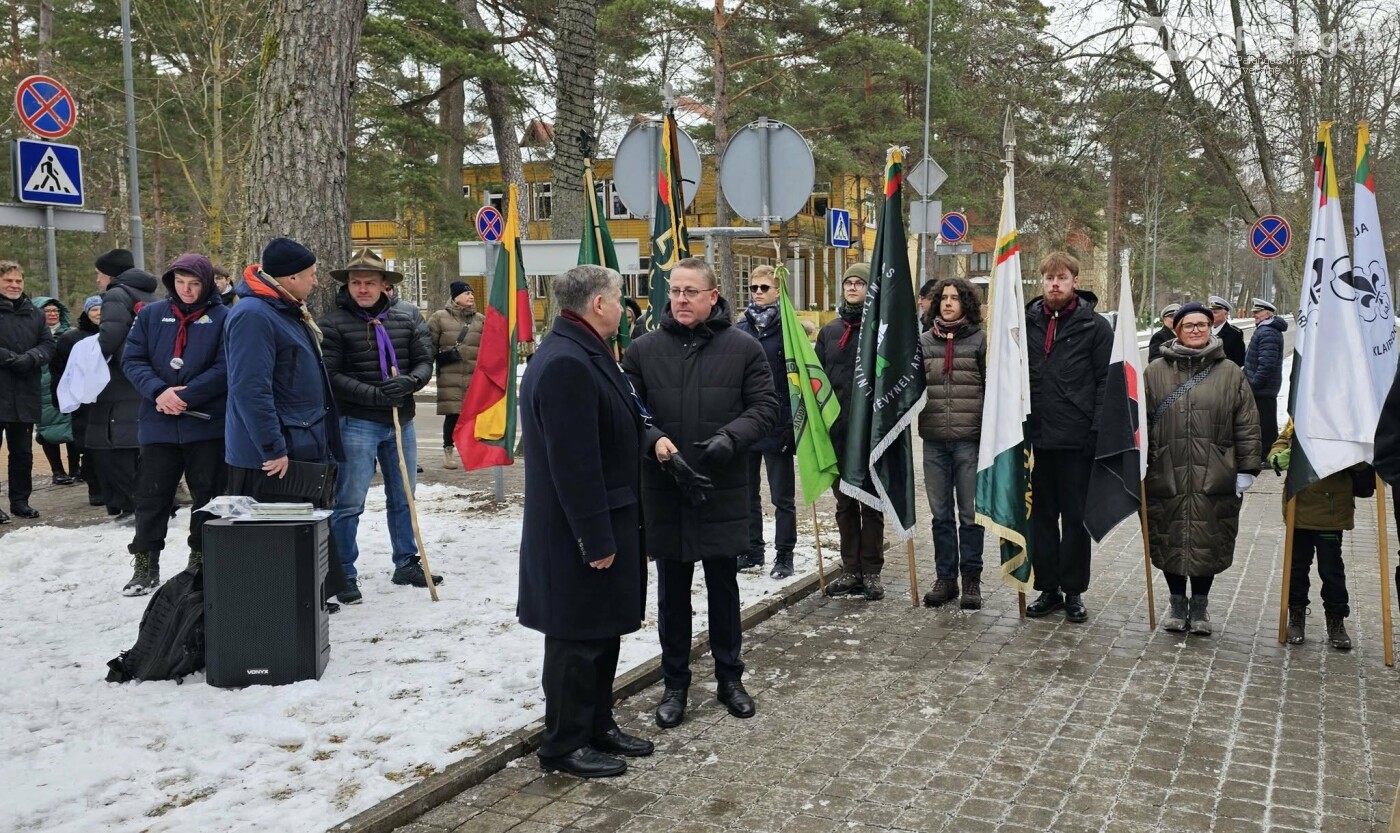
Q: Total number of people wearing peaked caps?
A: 3